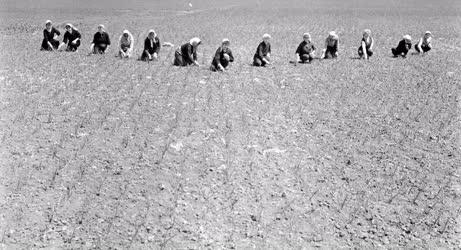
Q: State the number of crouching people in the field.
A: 13